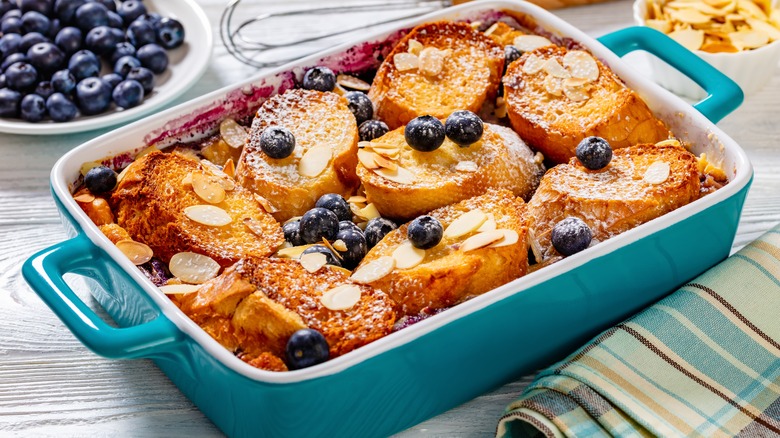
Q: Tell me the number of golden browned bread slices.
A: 8